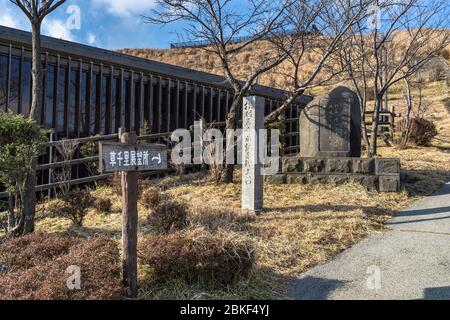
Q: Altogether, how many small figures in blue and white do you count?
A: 0